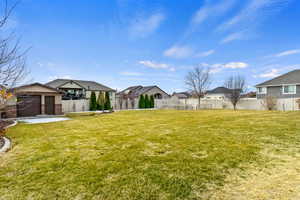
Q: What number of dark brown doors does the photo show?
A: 2